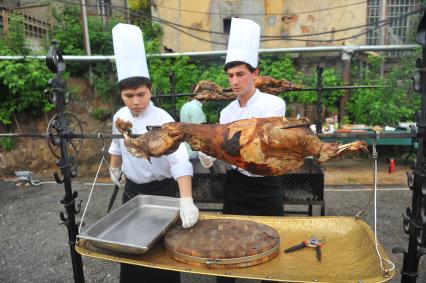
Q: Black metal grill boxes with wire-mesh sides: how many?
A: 1